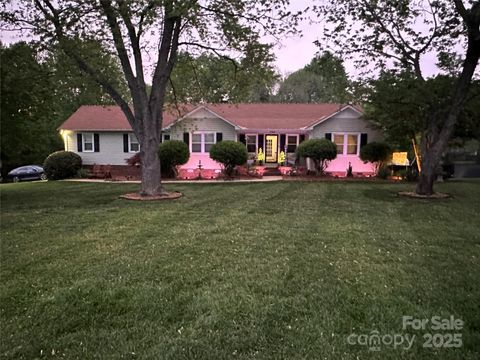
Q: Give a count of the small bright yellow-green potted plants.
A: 2